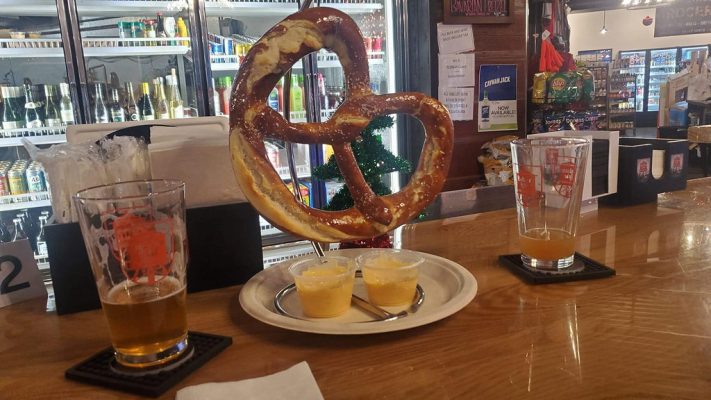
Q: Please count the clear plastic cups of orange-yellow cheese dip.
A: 2